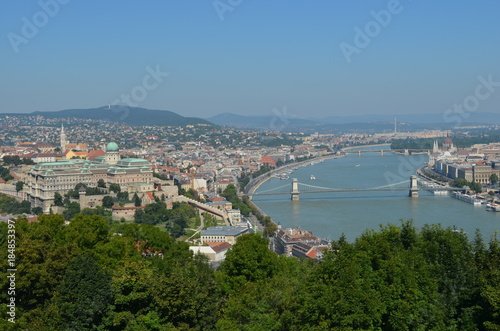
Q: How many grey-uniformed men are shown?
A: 0